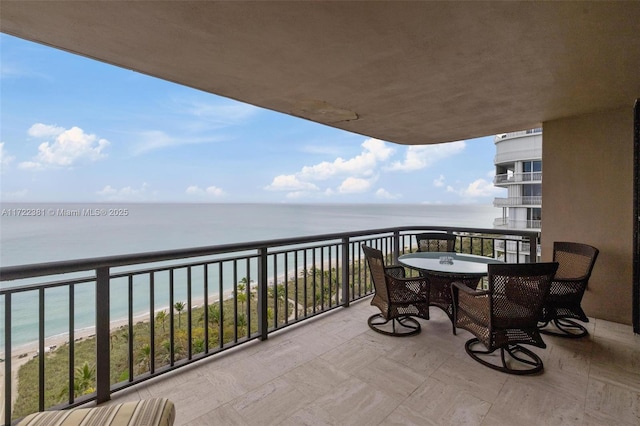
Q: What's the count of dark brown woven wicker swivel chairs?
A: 4